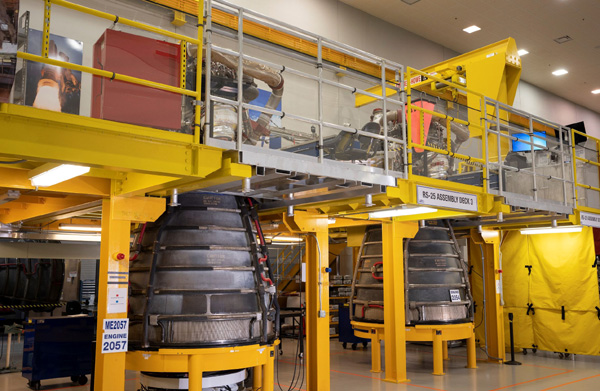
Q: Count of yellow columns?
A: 4